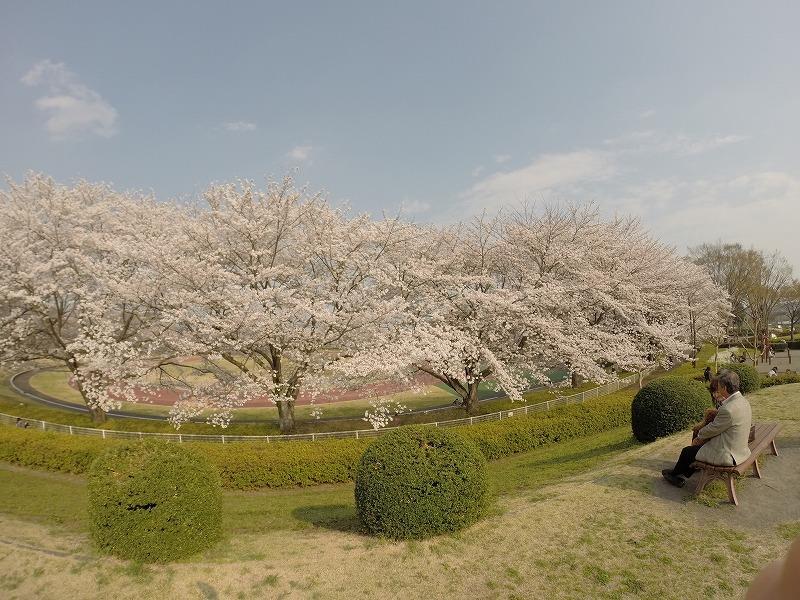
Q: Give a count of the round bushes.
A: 4